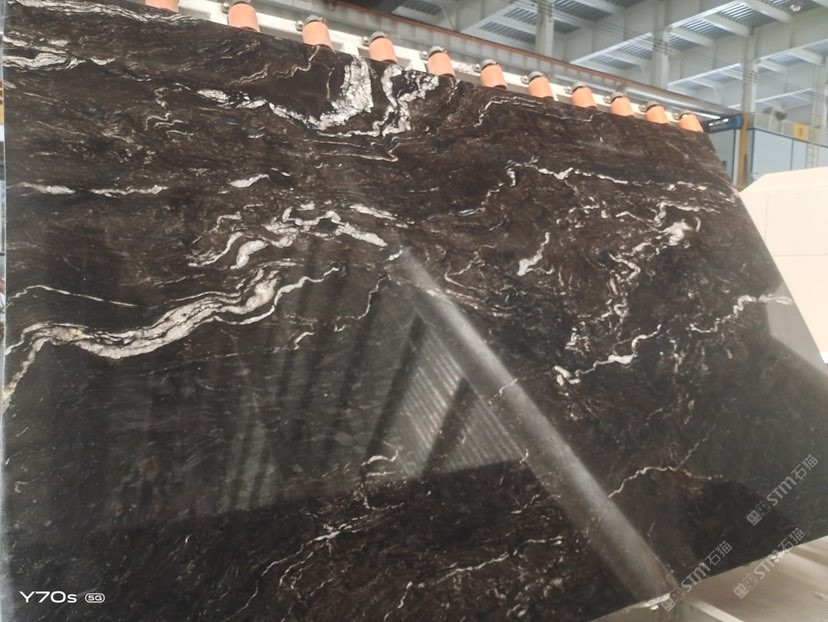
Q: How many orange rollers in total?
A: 11